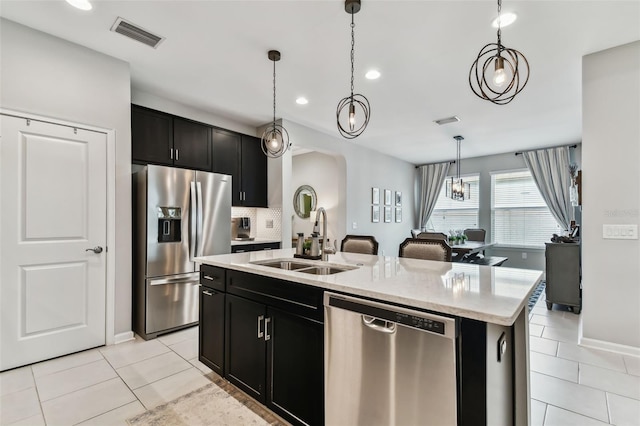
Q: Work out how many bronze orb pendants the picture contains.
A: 3